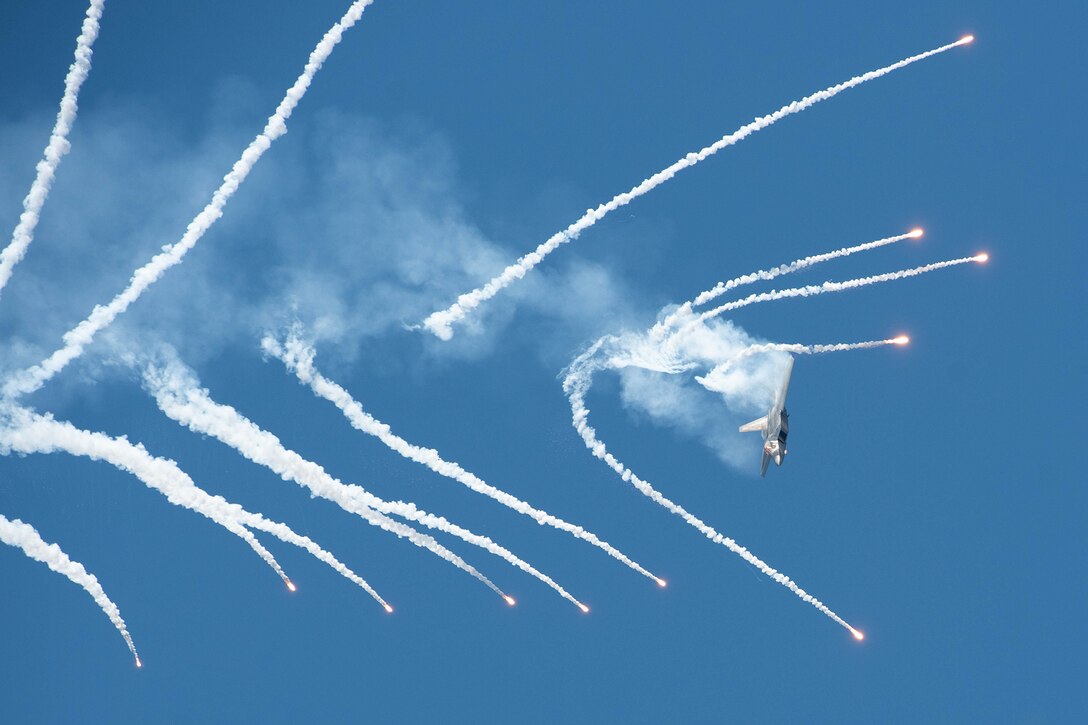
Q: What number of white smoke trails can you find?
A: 13